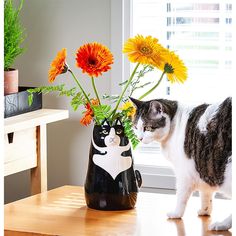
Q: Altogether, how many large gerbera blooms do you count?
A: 4